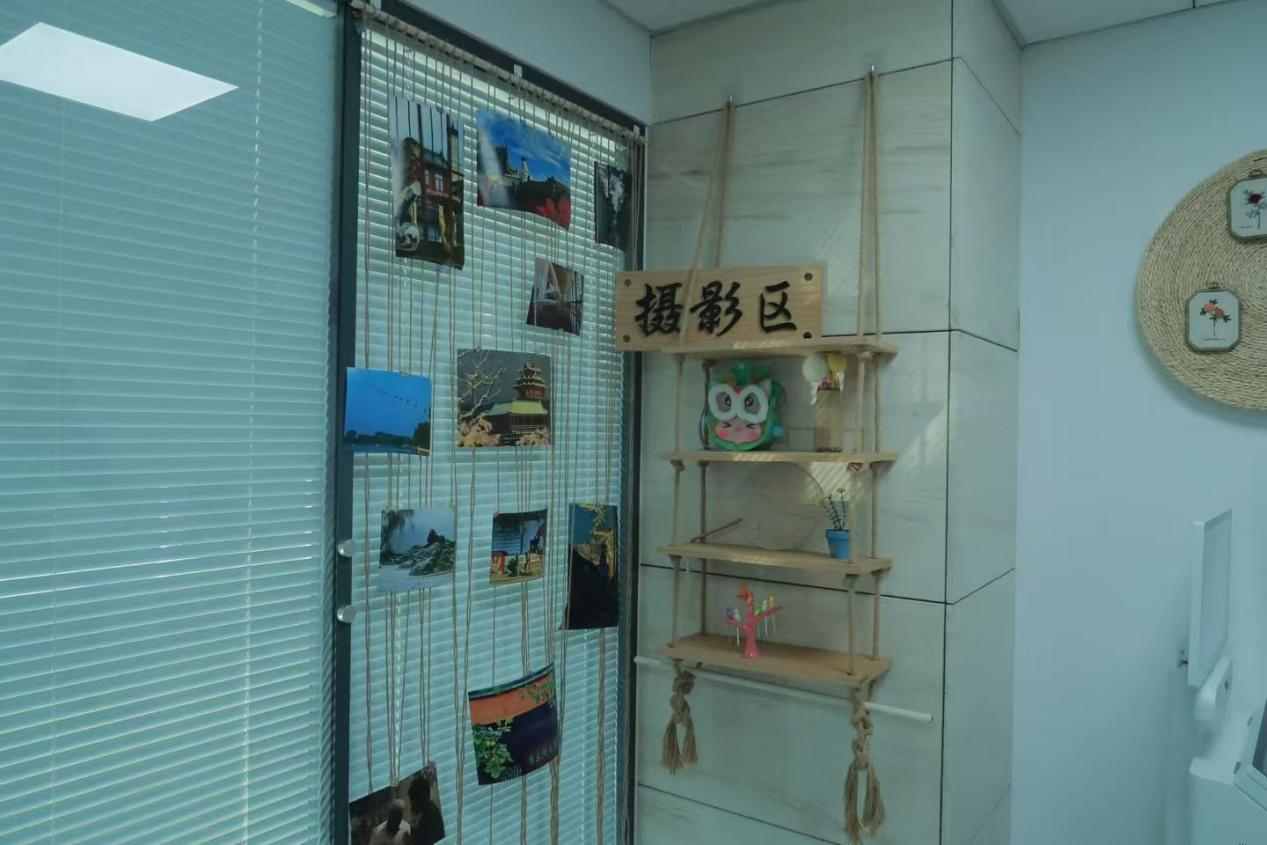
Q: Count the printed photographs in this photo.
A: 11